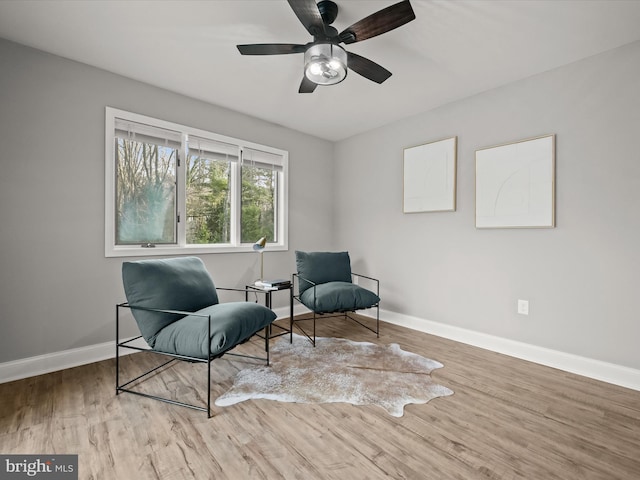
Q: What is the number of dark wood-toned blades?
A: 5